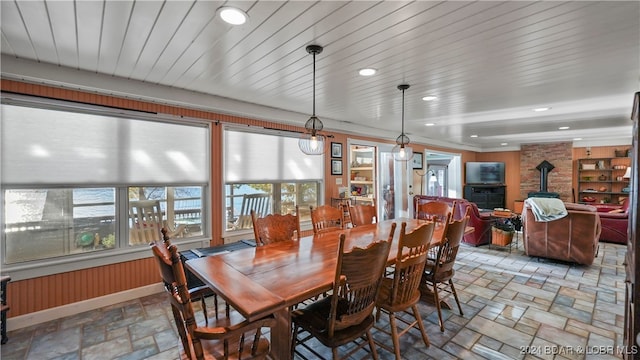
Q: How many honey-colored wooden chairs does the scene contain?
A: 8